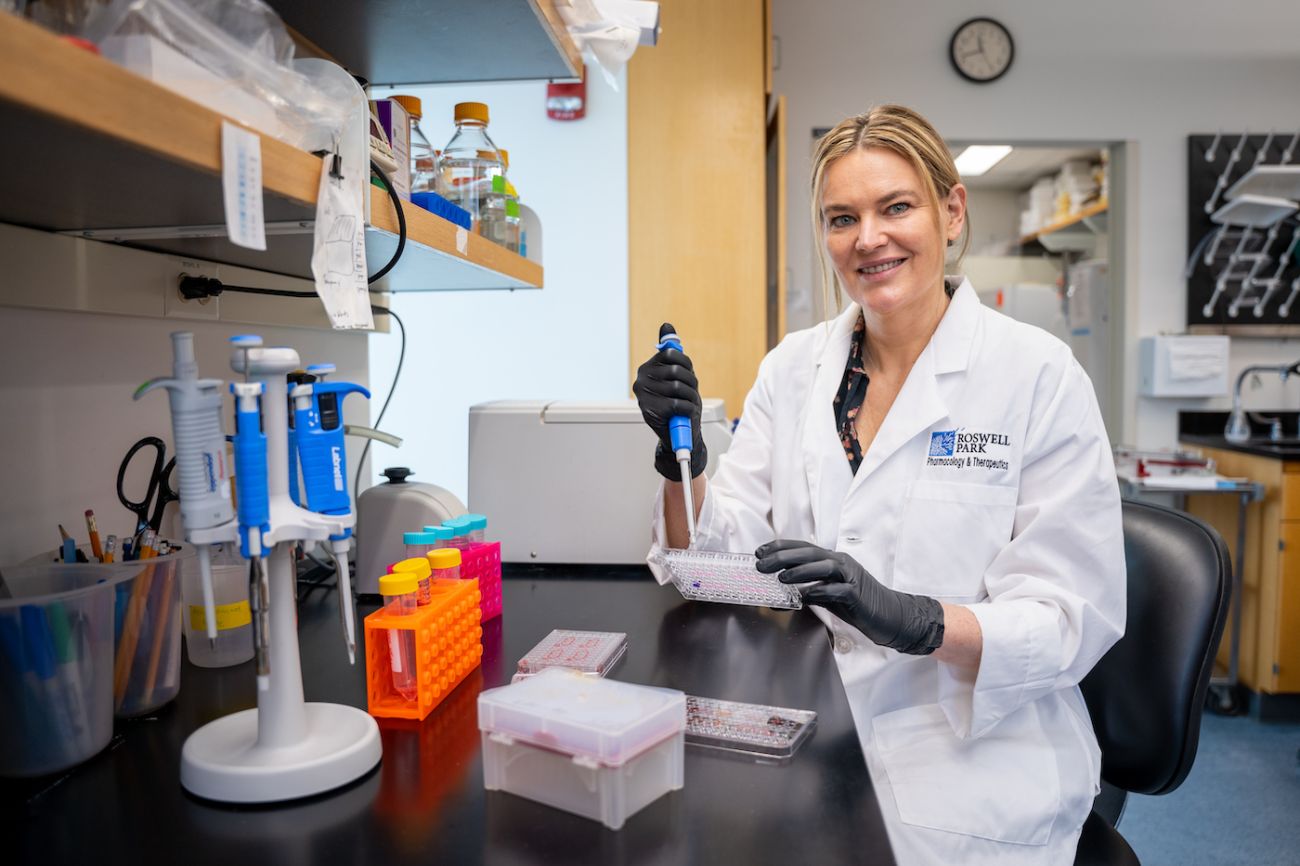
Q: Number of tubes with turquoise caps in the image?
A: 4